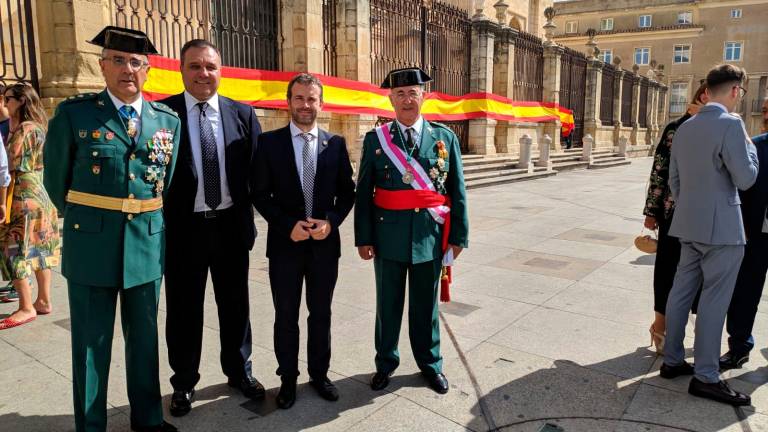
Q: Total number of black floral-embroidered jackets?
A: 1